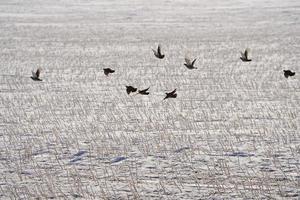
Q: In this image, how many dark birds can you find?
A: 9